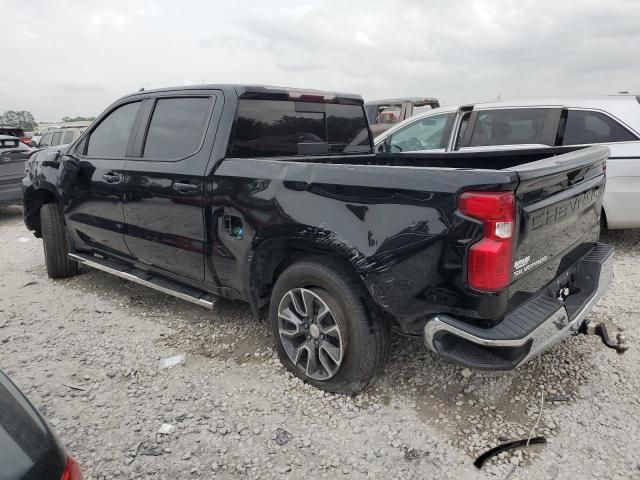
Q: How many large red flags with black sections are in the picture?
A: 0